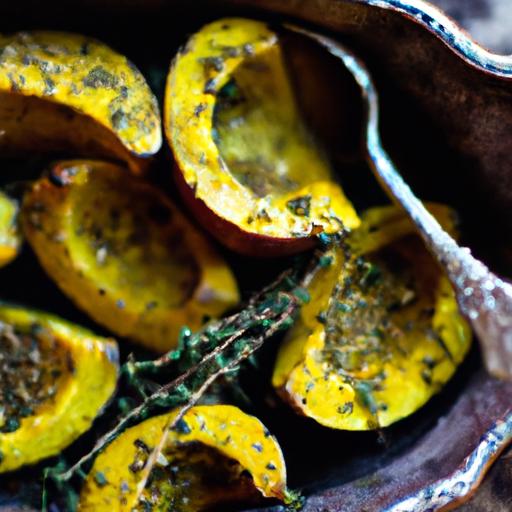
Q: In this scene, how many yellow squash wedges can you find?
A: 7